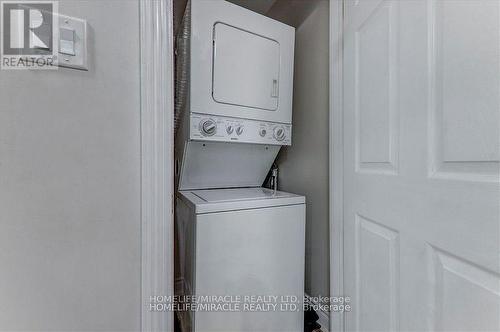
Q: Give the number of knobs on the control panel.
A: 5